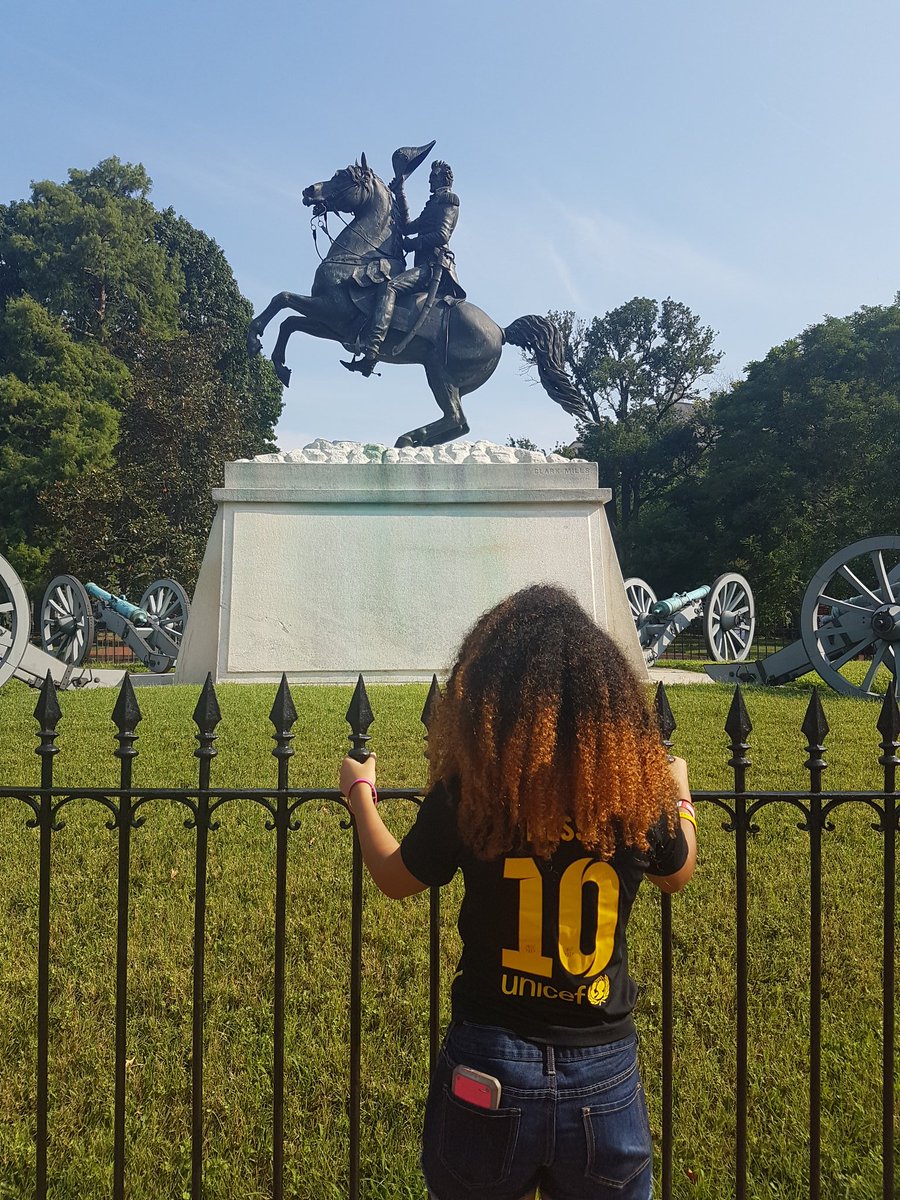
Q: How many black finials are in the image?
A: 10